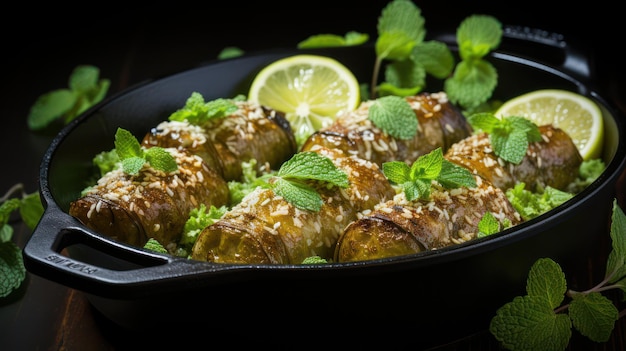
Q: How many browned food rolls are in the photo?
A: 6